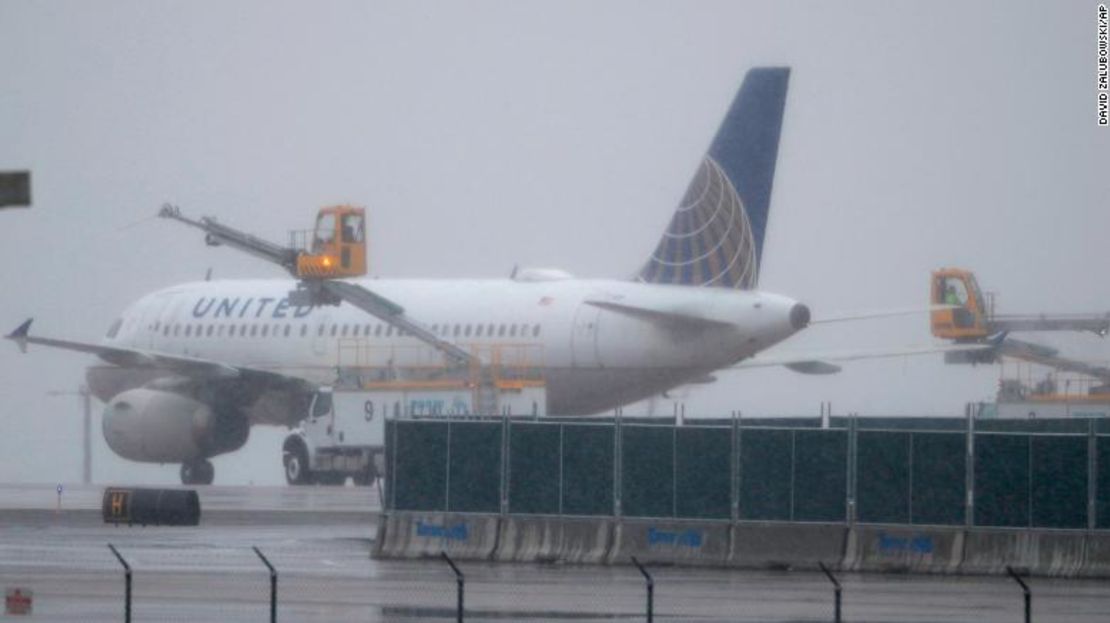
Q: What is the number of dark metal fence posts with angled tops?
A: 6